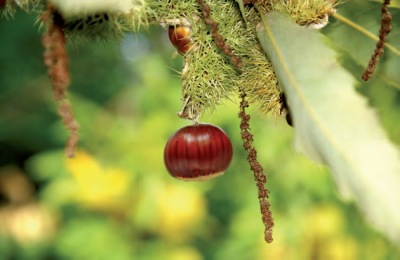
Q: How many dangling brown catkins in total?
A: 4